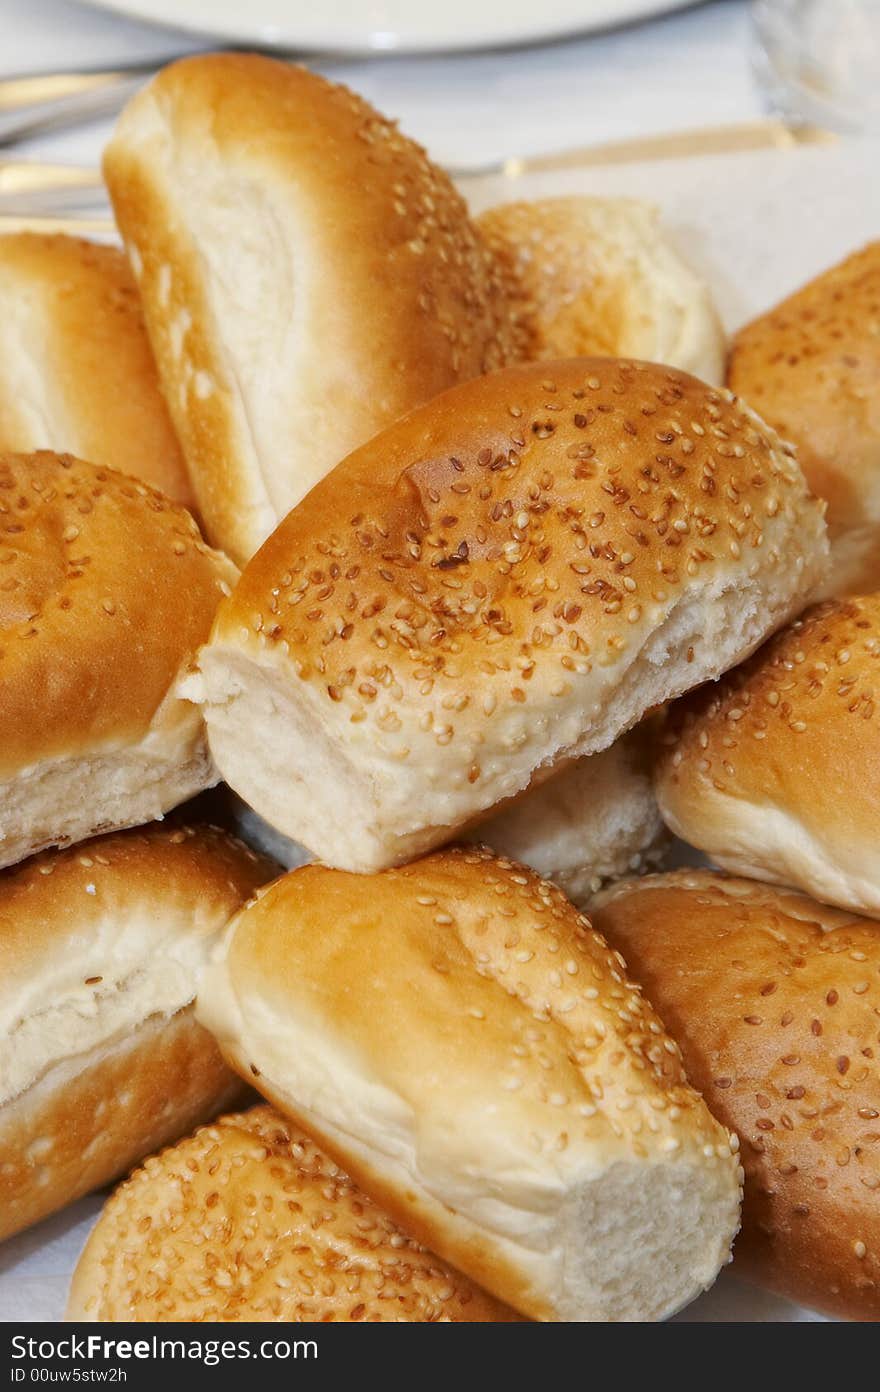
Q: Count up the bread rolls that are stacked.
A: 12